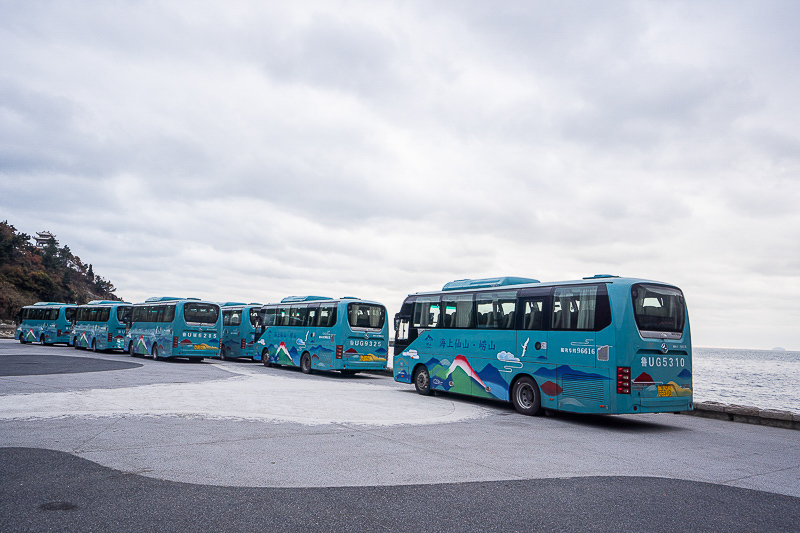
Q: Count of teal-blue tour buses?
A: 6